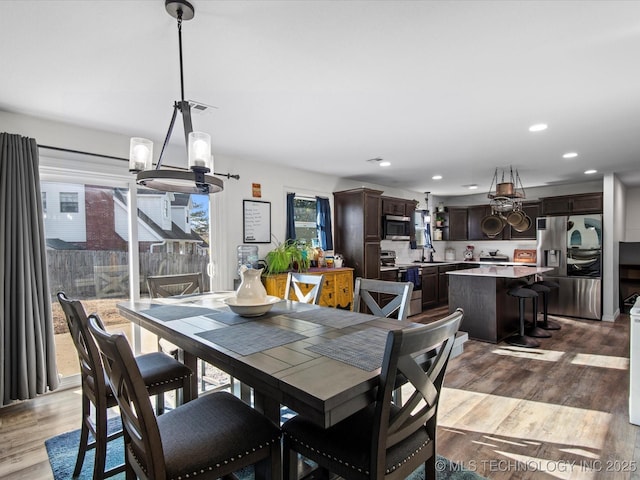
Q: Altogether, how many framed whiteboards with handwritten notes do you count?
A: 1